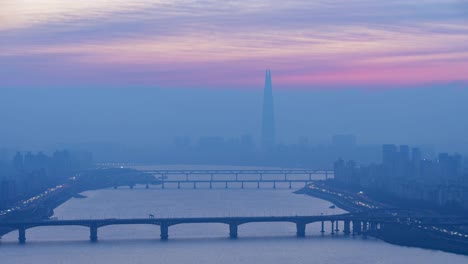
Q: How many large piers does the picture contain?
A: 5